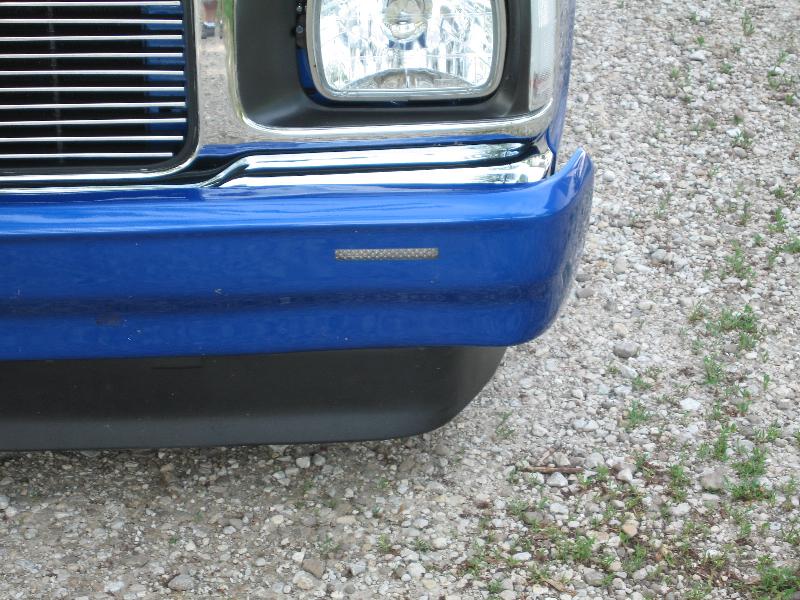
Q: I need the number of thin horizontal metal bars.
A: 10